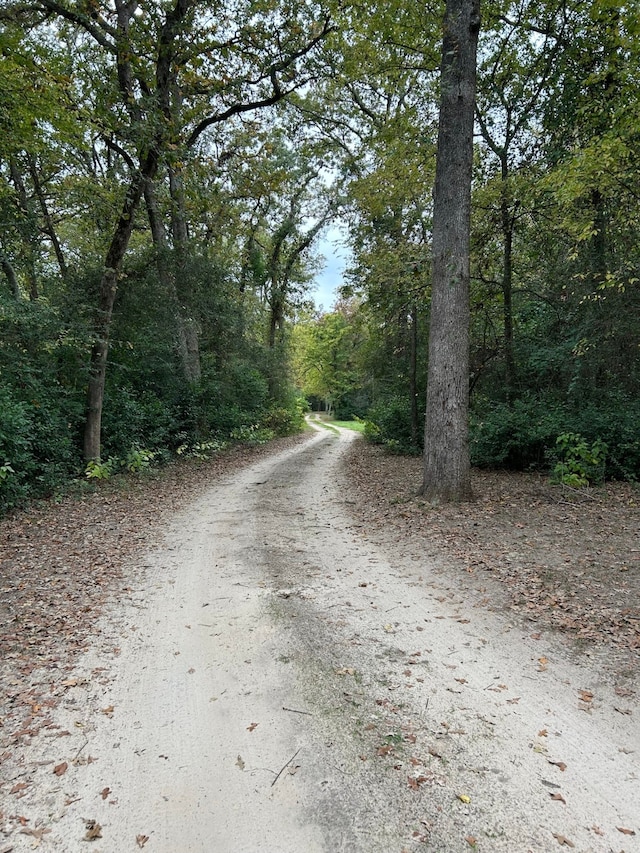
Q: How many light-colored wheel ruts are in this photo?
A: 2